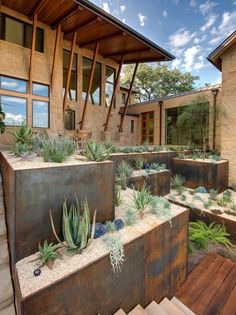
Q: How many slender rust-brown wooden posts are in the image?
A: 6